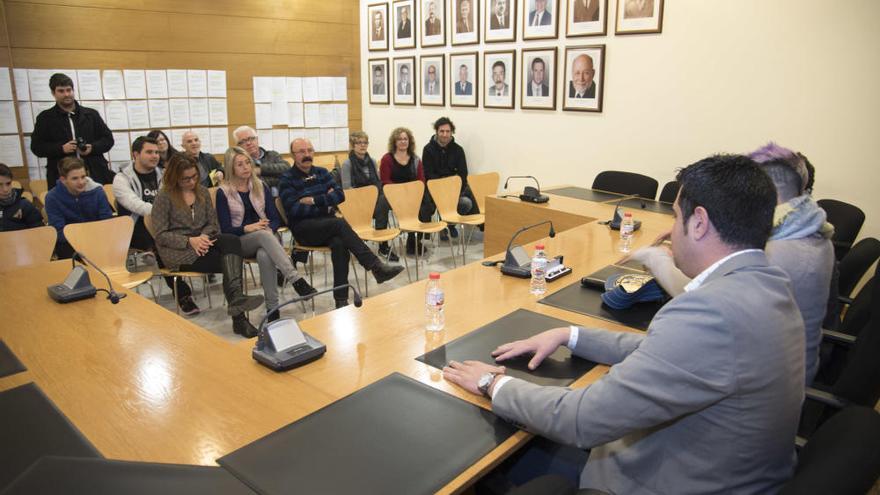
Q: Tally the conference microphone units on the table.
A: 5